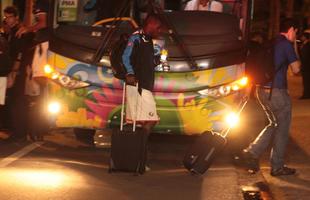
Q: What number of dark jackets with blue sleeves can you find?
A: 1